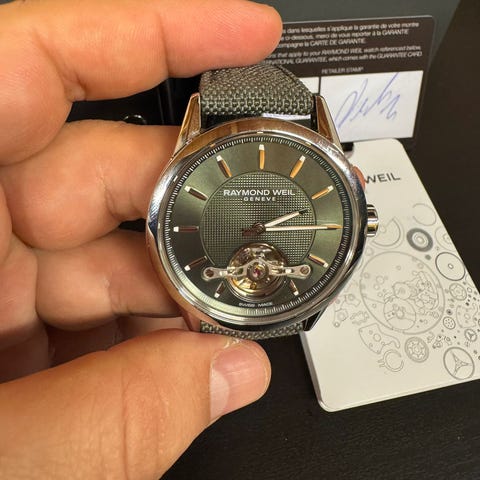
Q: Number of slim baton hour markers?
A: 11